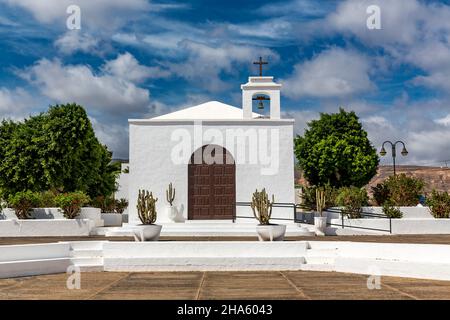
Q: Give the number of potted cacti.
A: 4